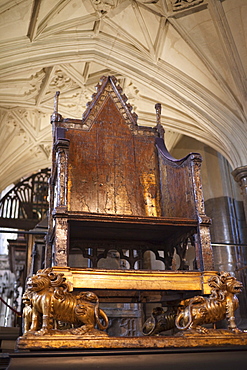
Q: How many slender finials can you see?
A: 2